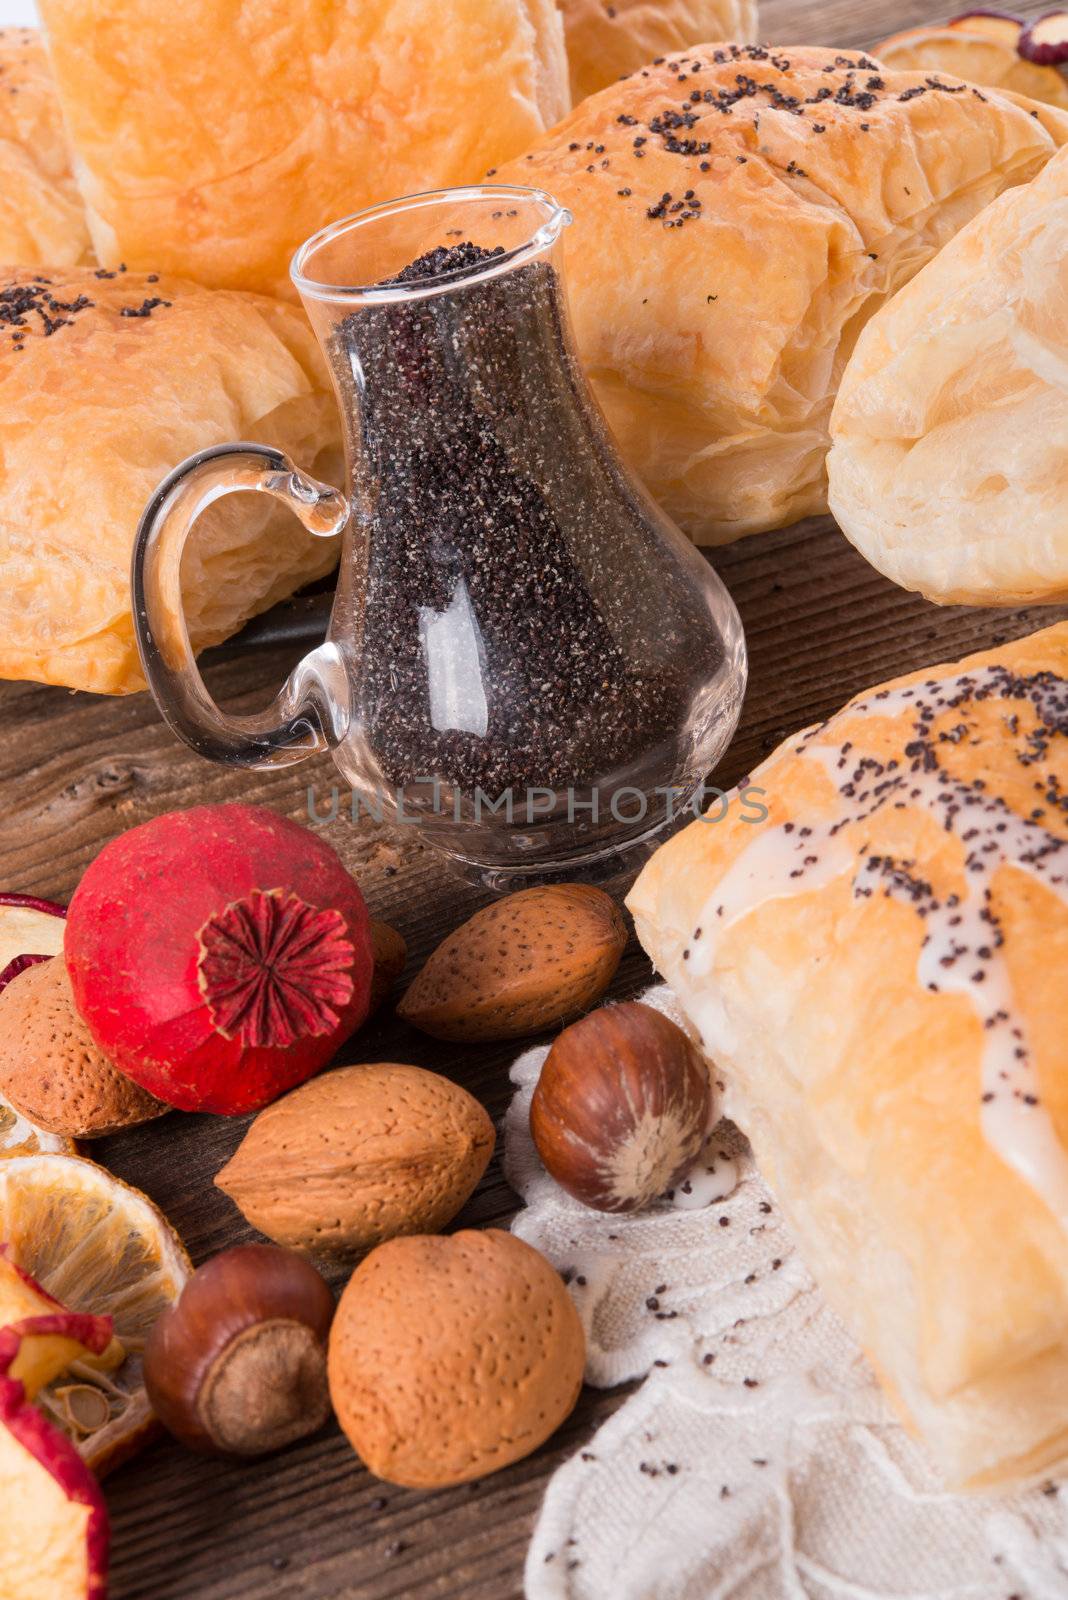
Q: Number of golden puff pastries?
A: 7